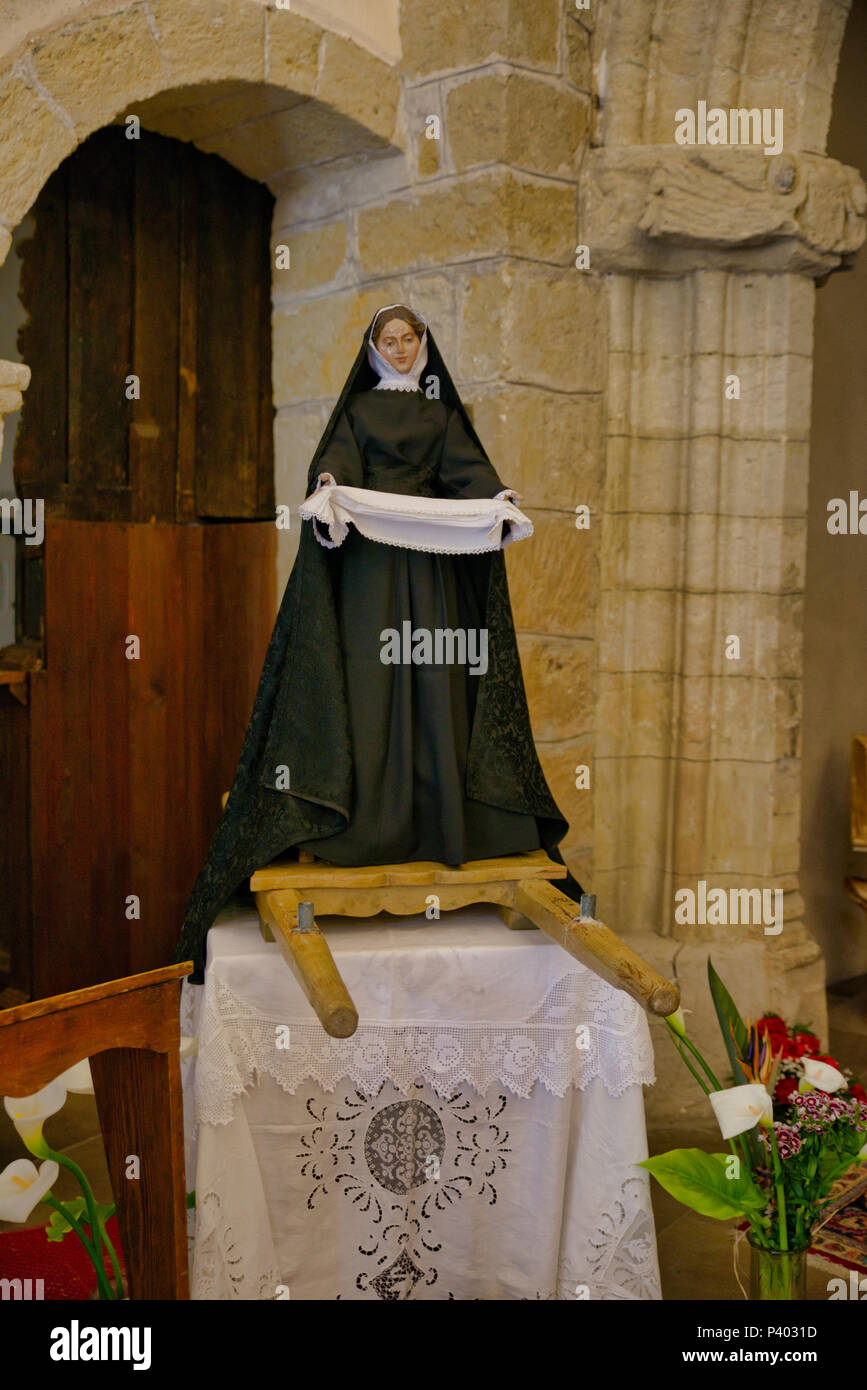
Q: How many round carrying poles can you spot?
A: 2